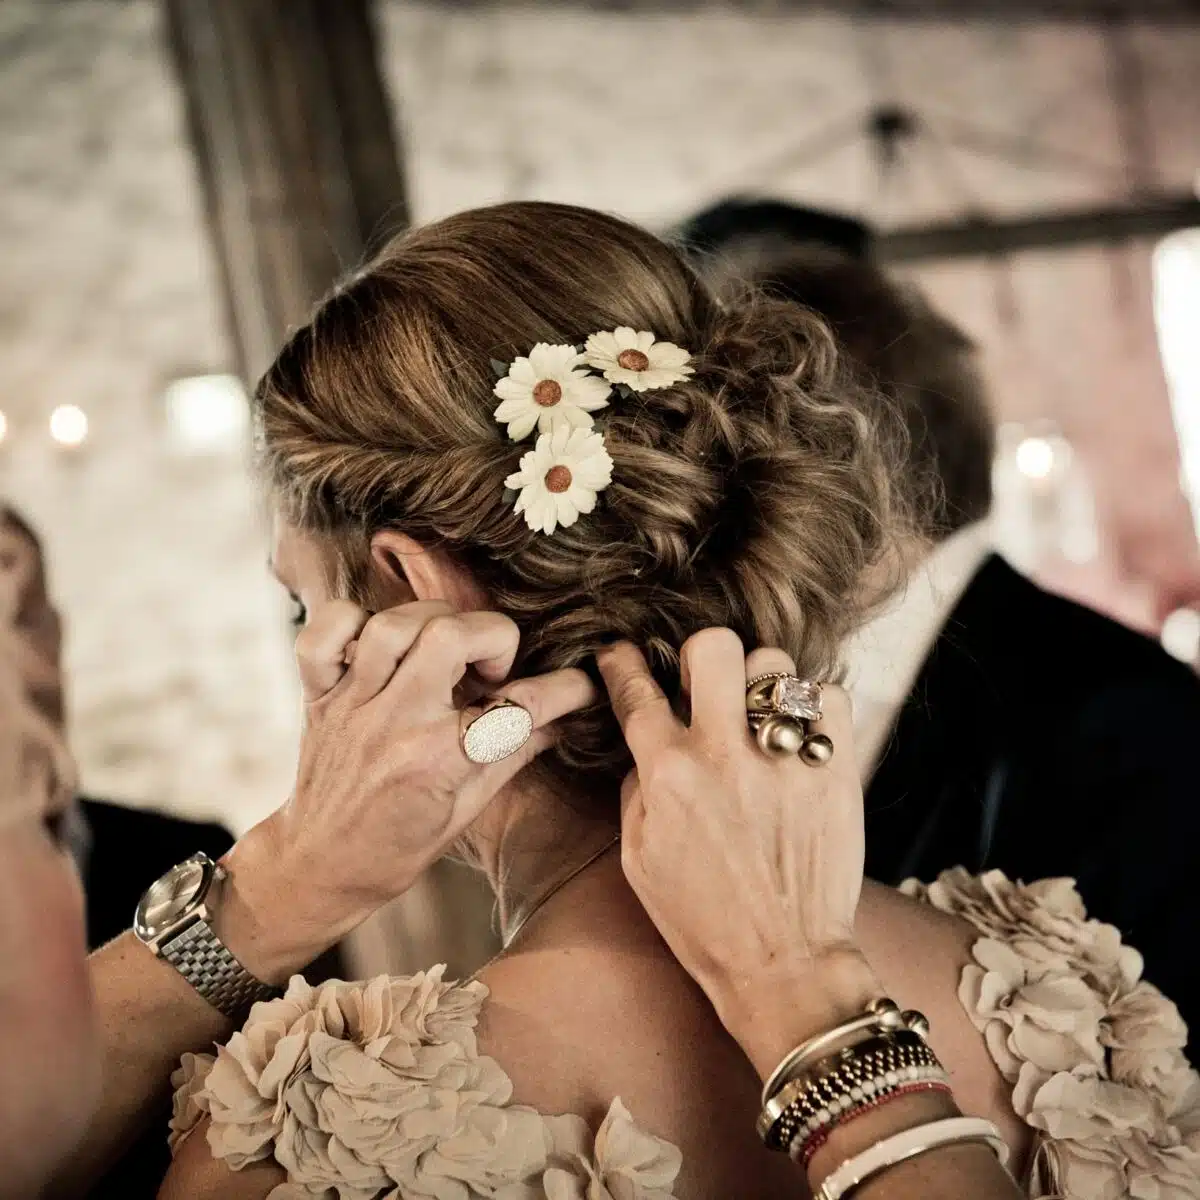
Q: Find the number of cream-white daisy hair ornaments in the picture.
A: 3